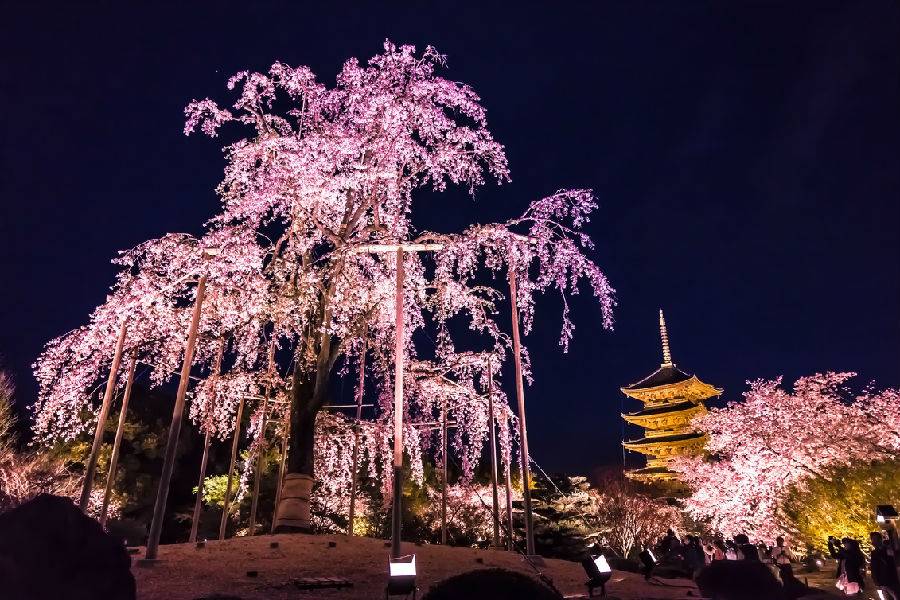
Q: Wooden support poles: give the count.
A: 13